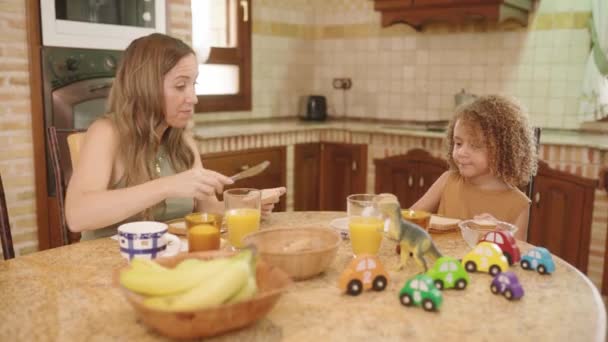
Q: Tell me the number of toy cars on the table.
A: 7